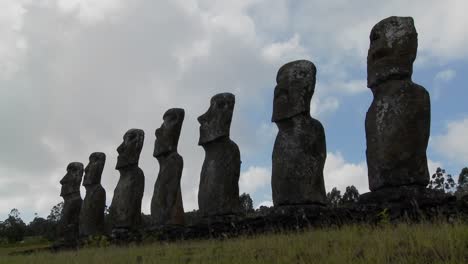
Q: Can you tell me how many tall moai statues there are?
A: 7